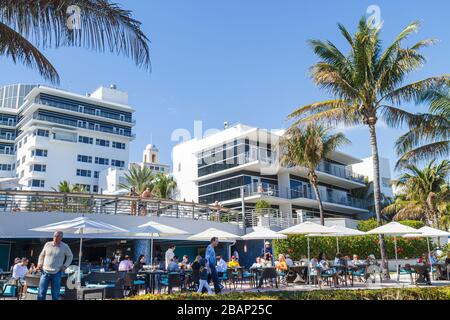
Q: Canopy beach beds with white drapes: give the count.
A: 0